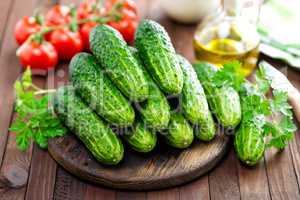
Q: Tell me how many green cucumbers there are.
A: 10